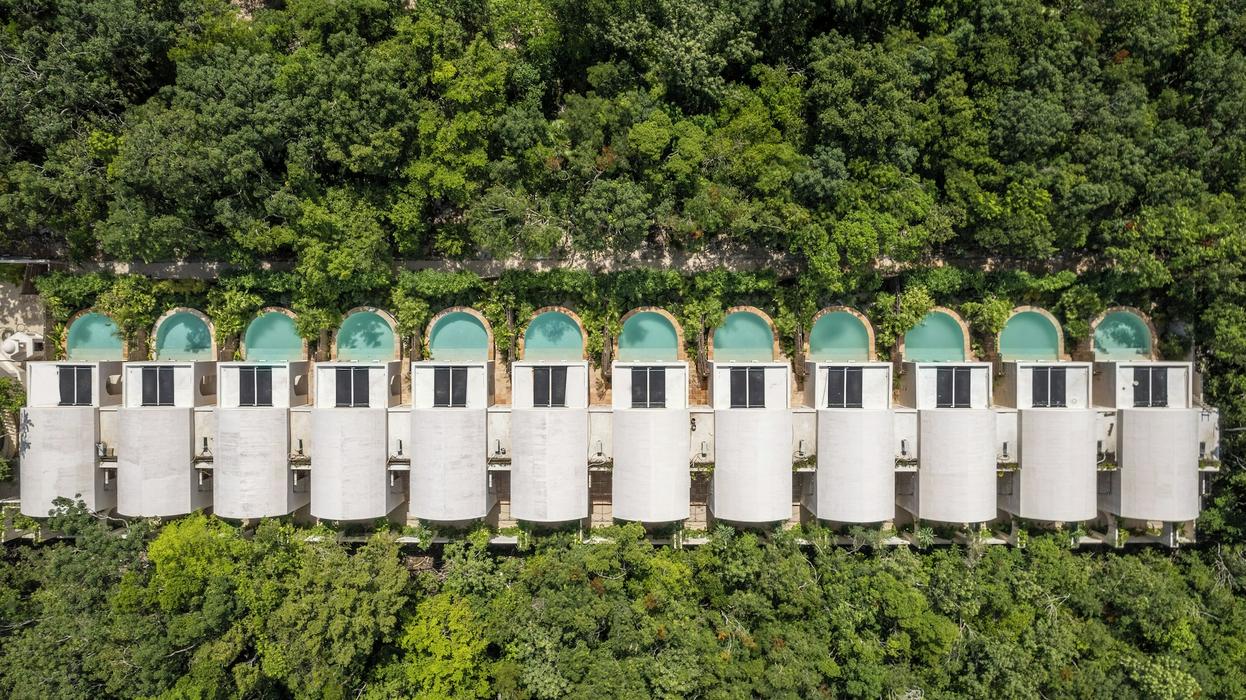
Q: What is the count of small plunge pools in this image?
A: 12